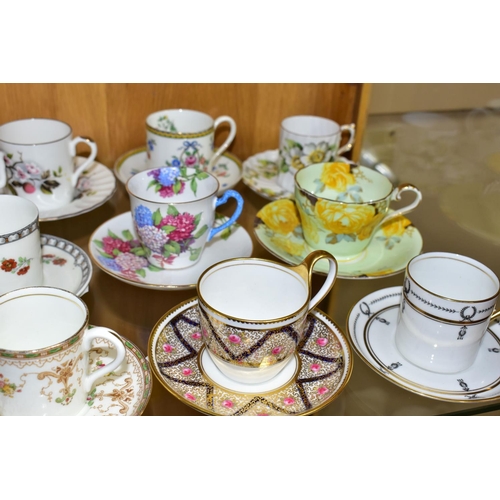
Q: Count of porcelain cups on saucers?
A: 9